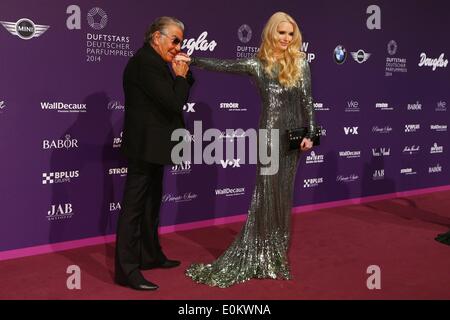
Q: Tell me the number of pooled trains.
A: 1